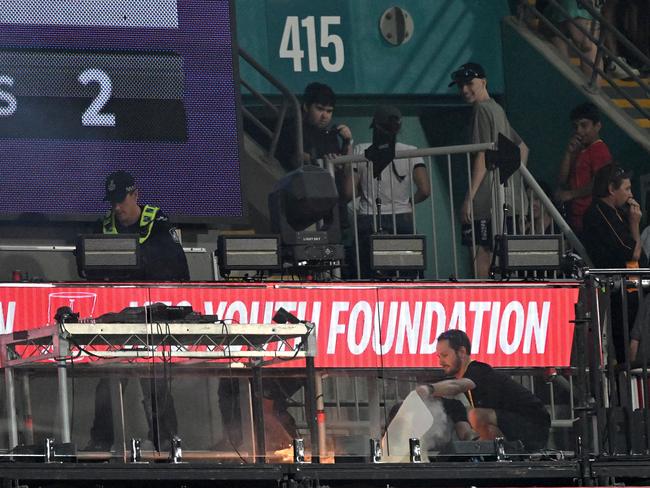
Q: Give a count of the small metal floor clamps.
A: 7